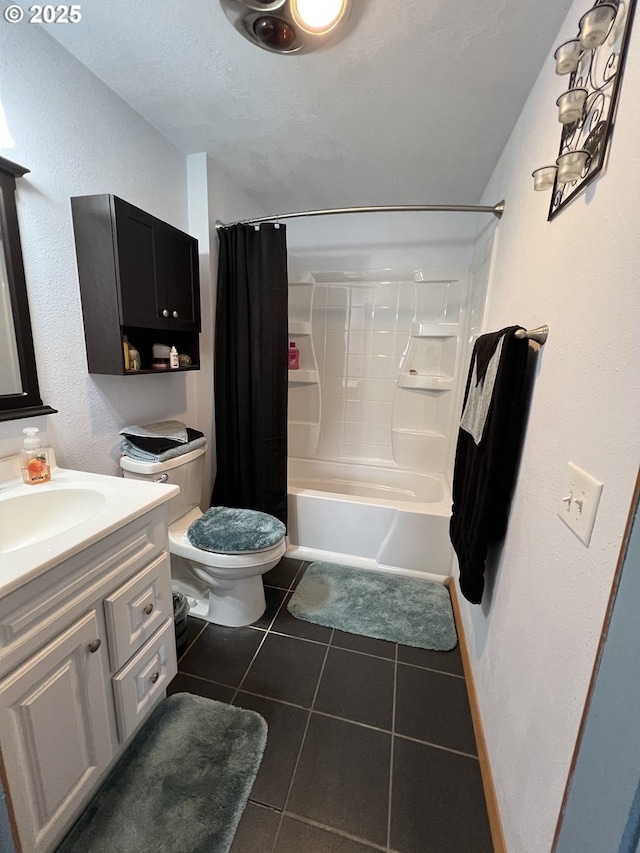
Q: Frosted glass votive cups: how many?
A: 5